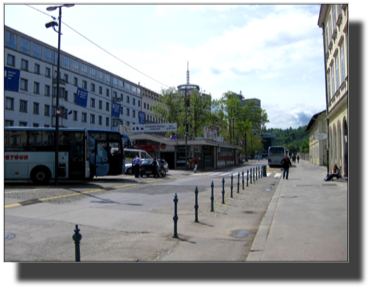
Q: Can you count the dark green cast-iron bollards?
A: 14